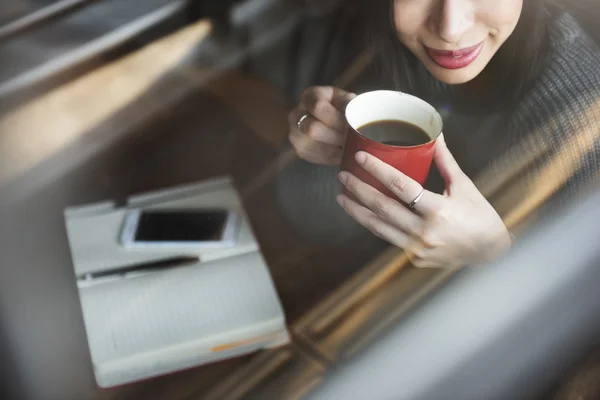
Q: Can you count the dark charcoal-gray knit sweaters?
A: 1